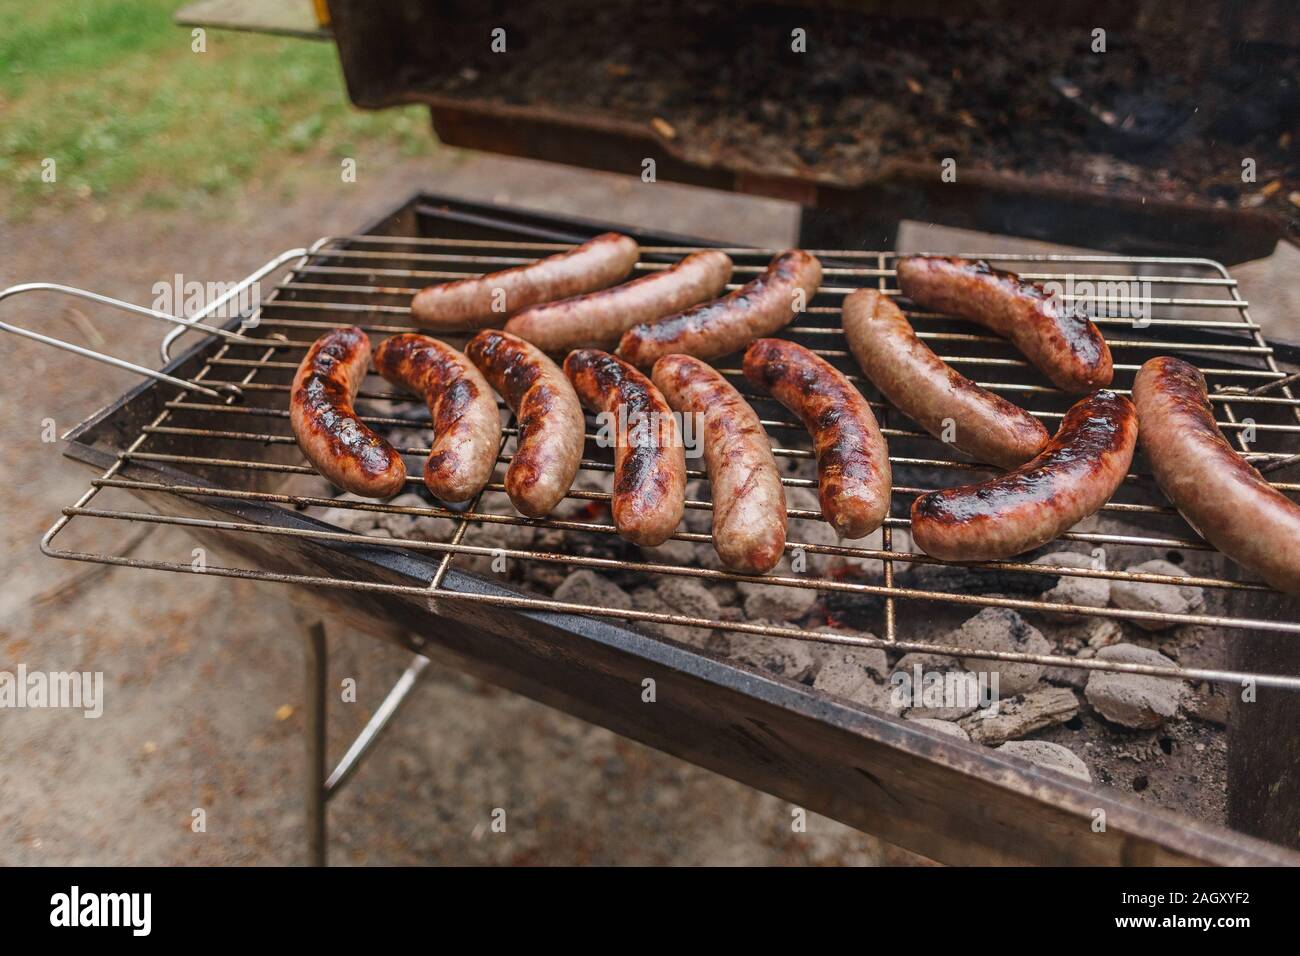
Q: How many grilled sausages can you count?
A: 13